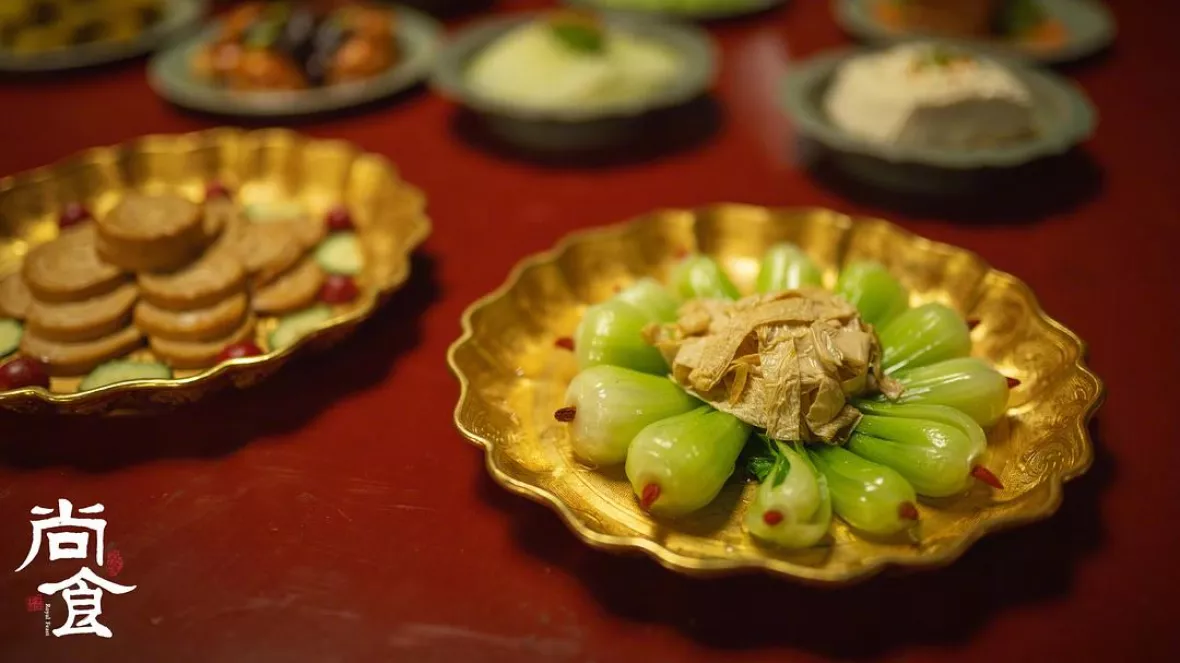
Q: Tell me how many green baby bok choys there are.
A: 12